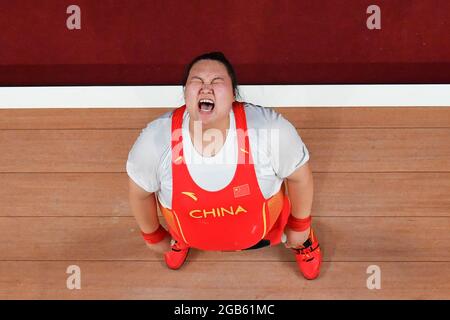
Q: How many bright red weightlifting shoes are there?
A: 2